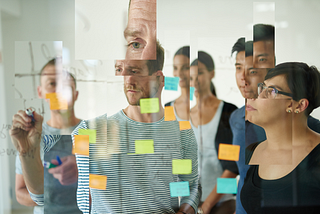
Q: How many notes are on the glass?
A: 14